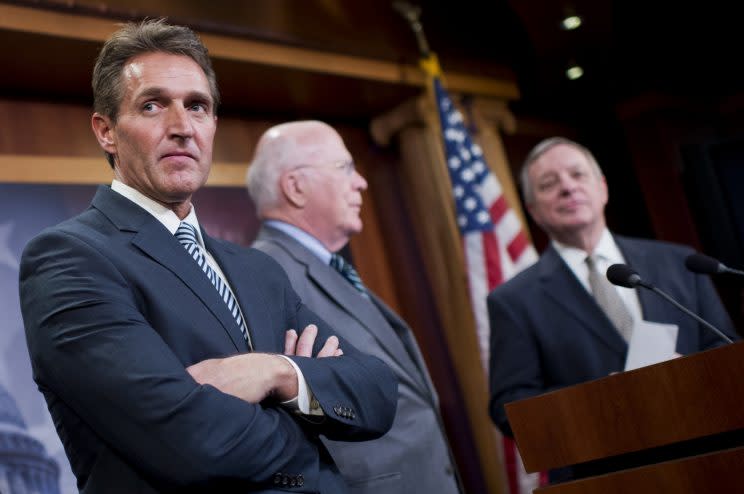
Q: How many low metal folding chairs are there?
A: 0